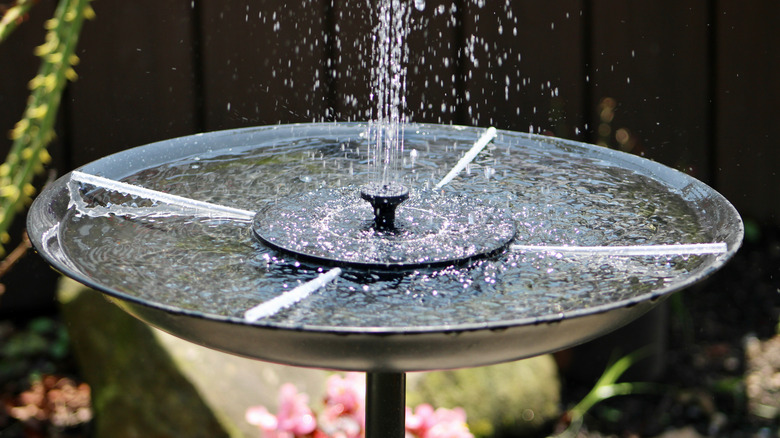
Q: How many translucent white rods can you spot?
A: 4